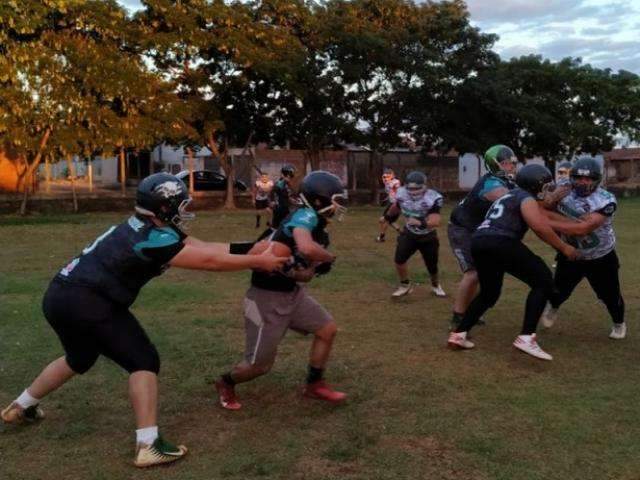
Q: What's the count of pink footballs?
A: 0